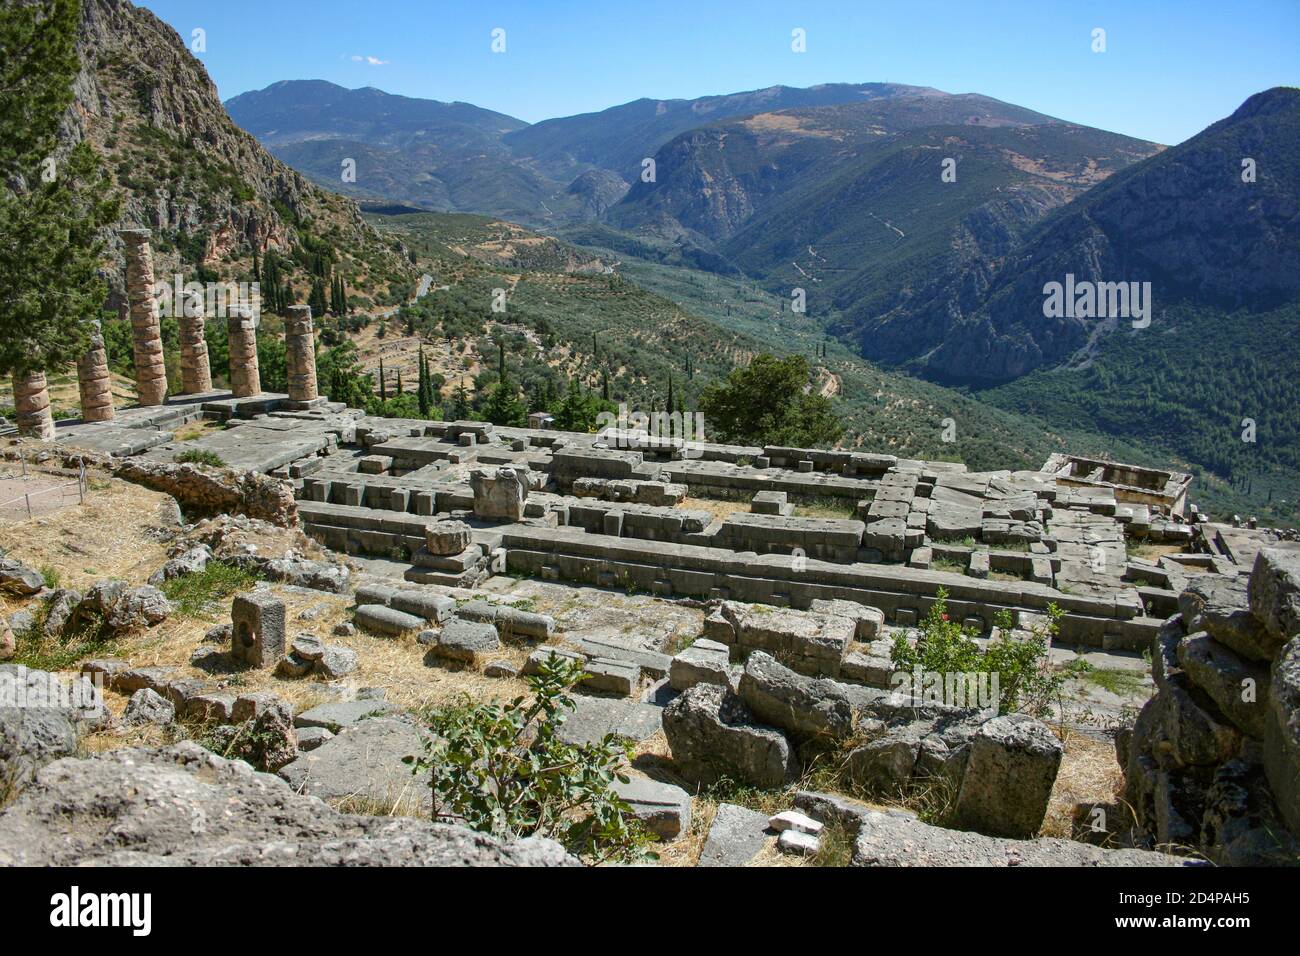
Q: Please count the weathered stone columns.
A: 6